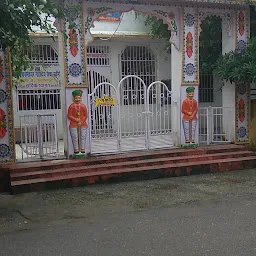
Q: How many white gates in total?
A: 3